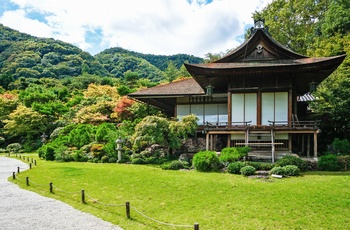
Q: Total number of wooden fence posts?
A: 15